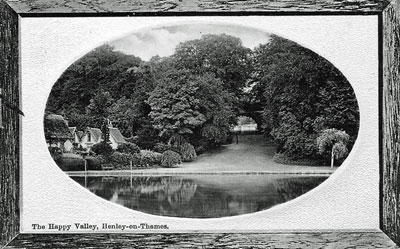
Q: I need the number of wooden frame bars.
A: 4